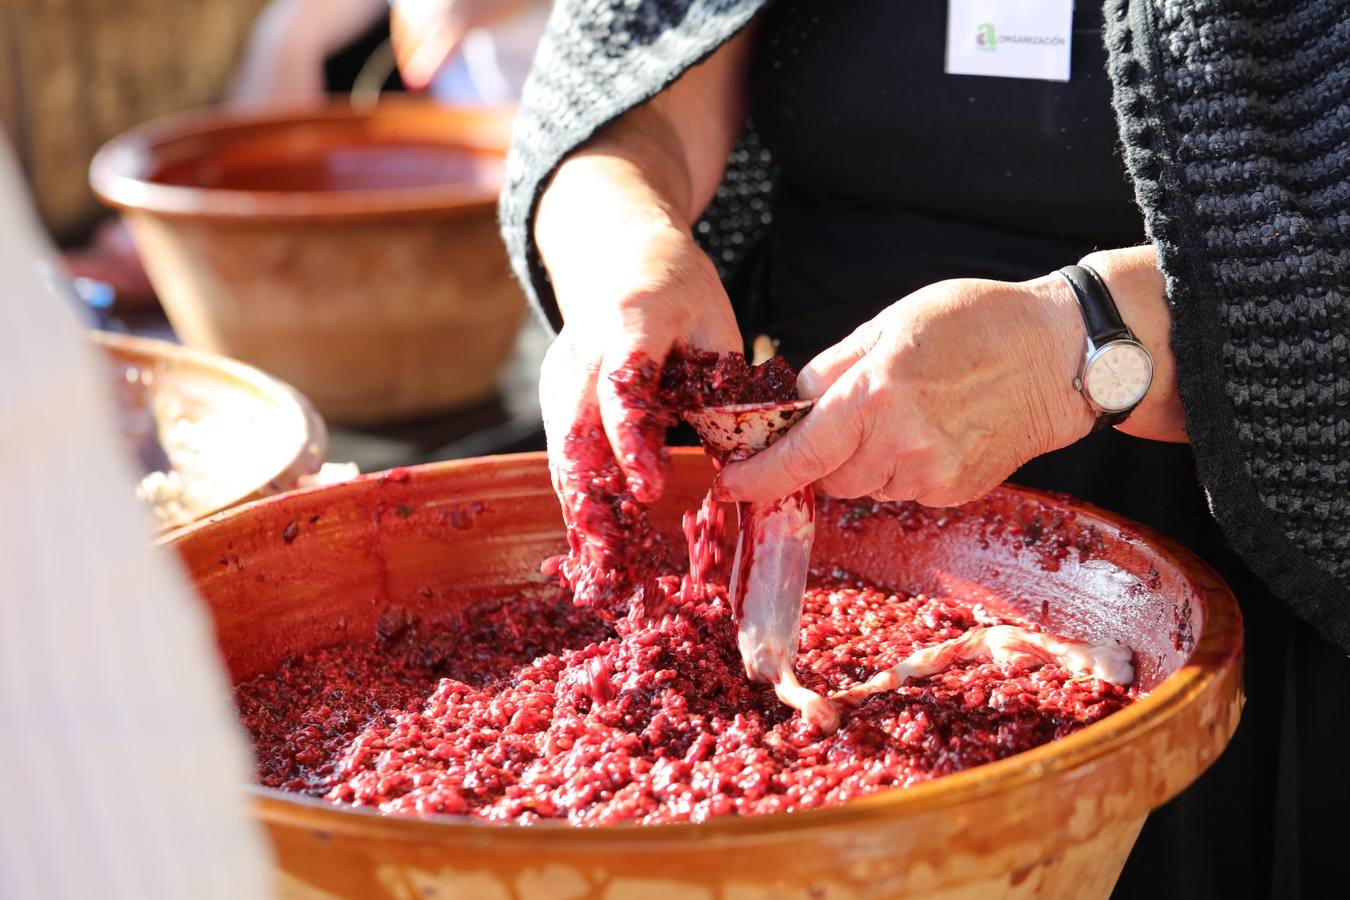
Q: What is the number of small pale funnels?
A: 1